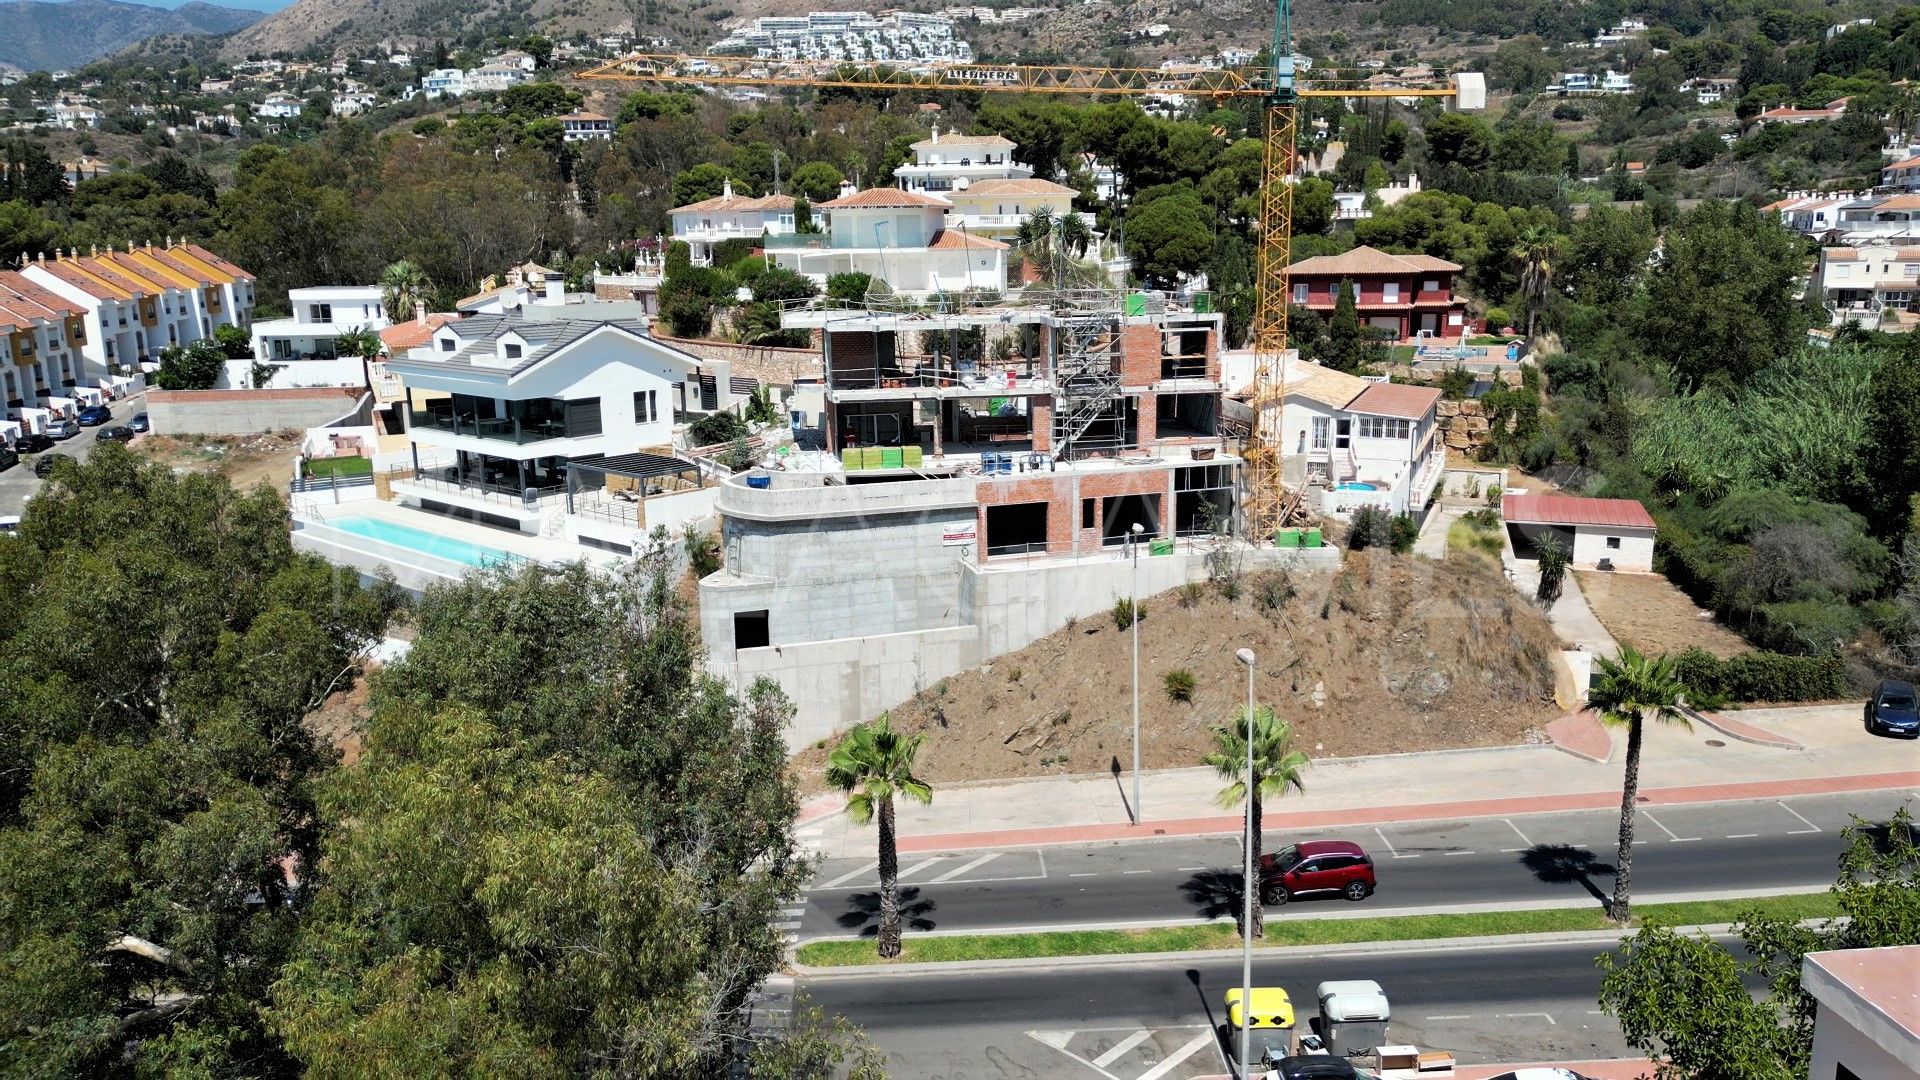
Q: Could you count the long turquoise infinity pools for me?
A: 1